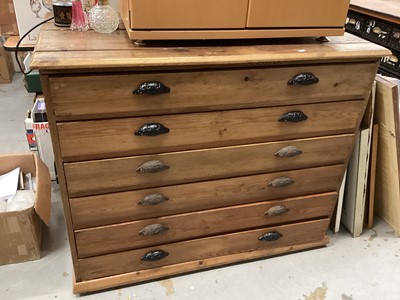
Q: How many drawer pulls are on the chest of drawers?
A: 12